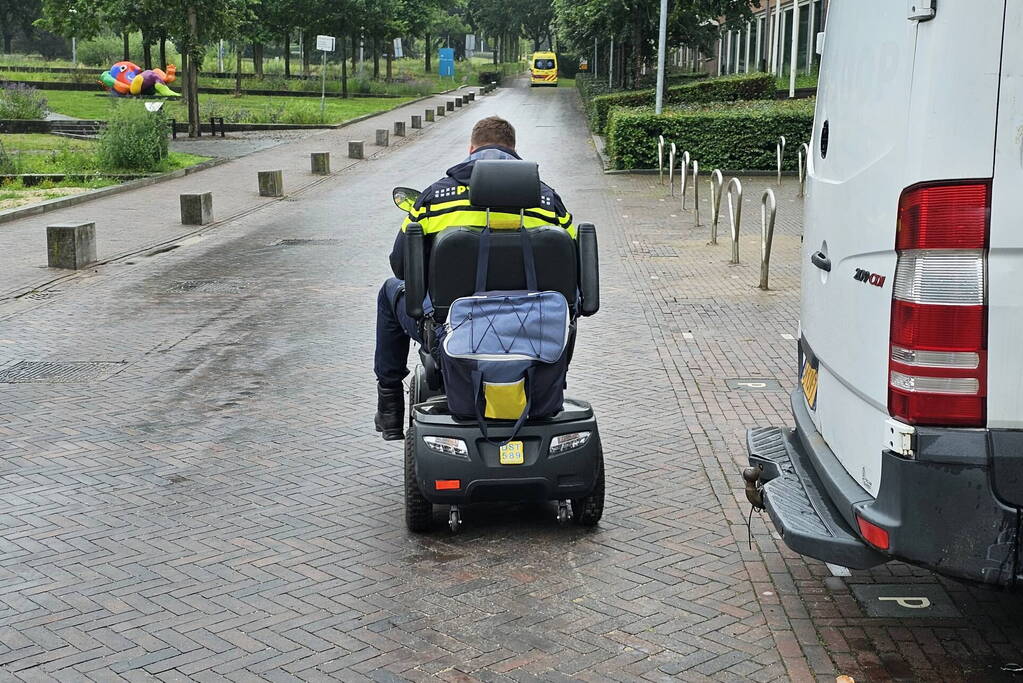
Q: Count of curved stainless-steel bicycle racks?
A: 9